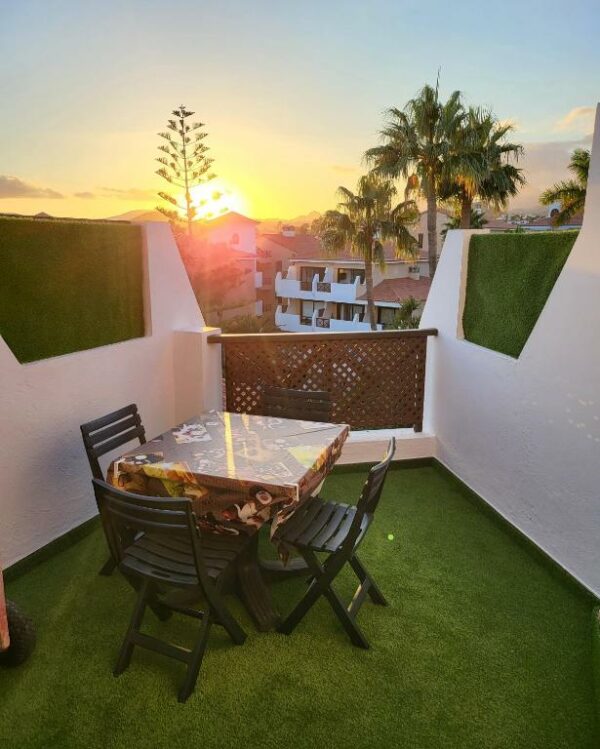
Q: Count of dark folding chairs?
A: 4